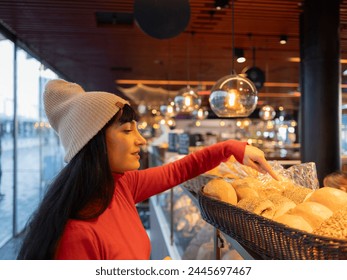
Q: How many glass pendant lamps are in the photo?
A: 5